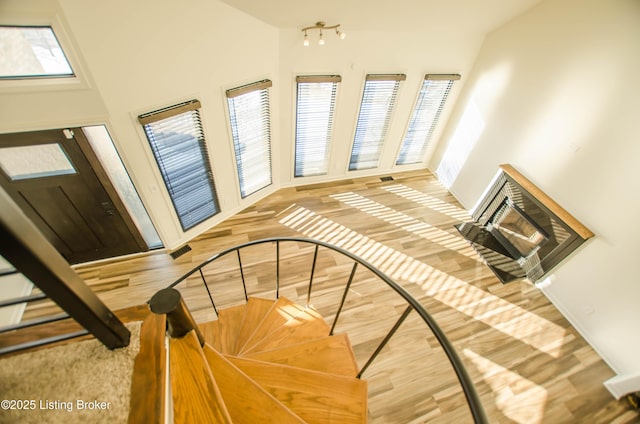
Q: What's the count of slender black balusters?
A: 6